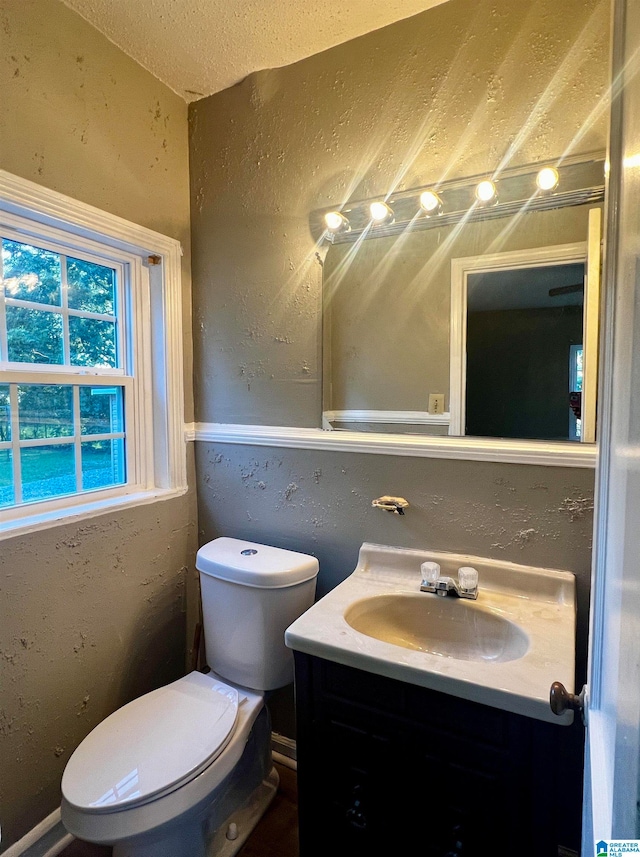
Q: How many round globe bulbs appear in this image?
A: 5